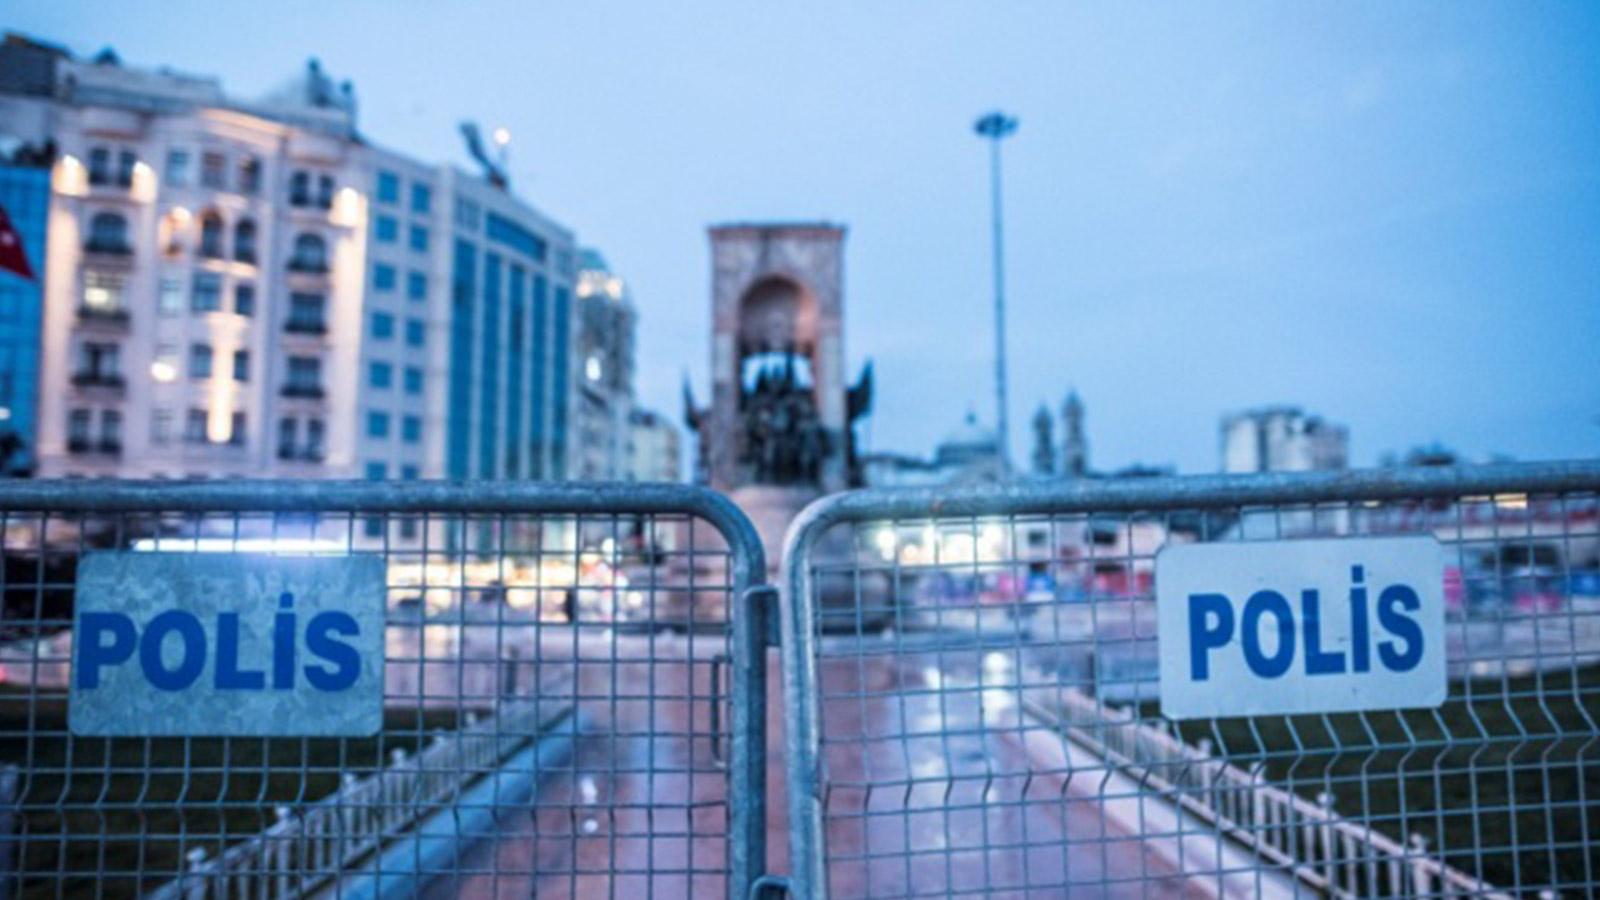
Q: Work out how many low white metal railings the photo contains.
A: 2